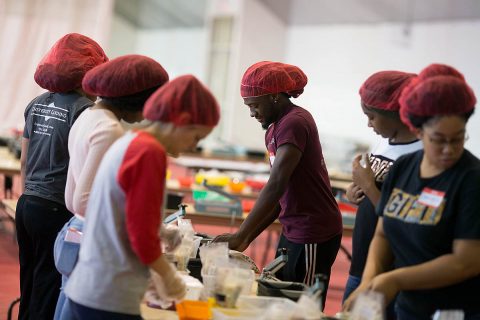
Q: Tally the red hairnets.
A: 6